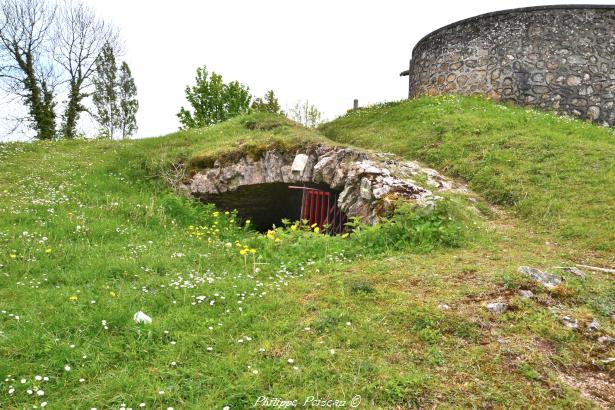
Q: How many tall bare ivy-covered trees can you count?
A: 2